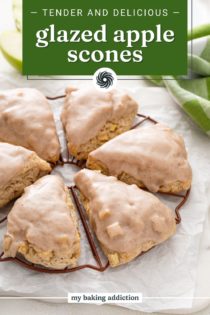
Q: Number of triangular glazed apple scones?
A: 6